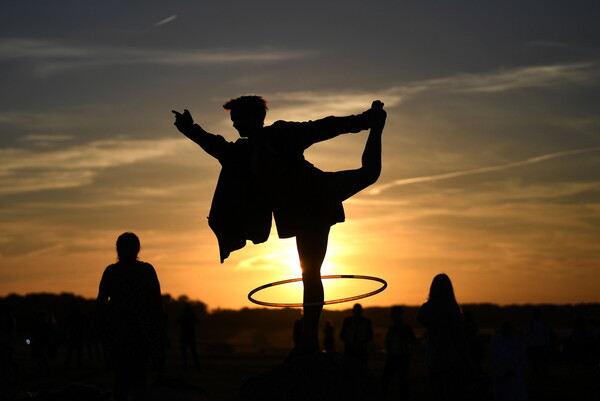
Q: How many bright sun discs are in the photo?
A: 1